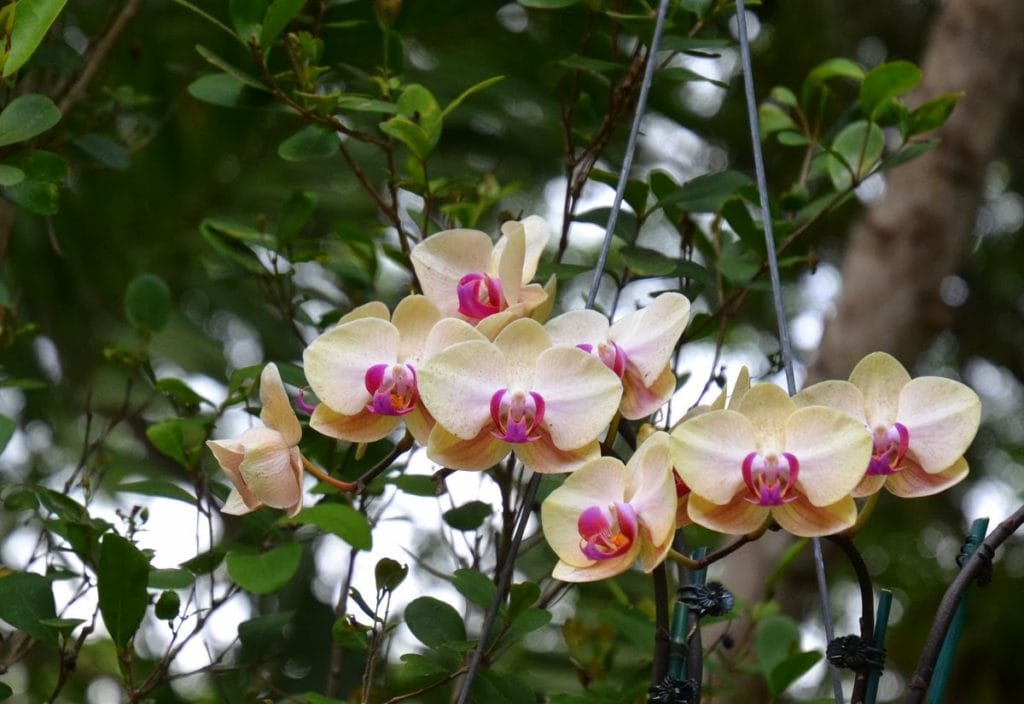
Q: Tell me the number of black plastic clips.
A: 4